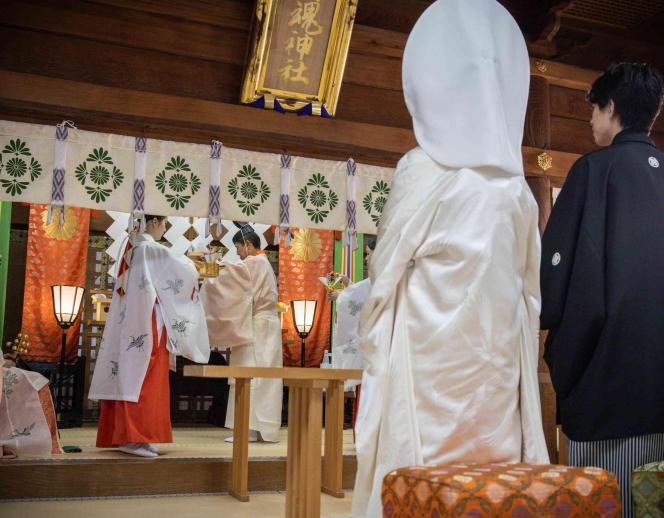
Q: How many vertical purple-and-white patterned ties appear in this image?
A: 5